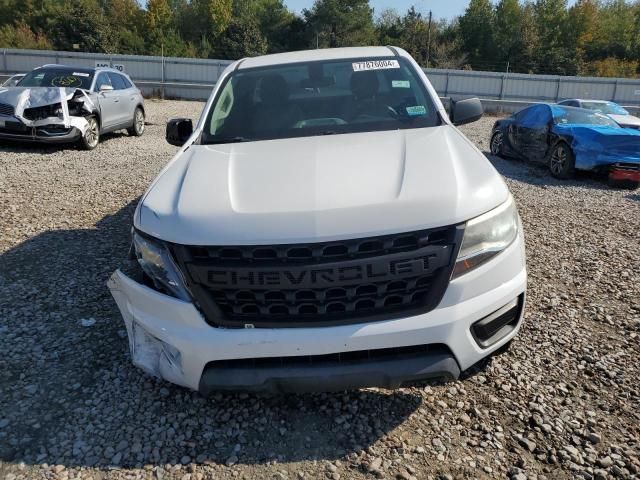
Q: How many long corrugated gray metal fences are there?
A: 1